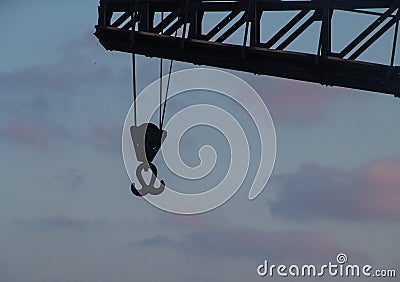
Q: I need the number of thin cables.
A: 3